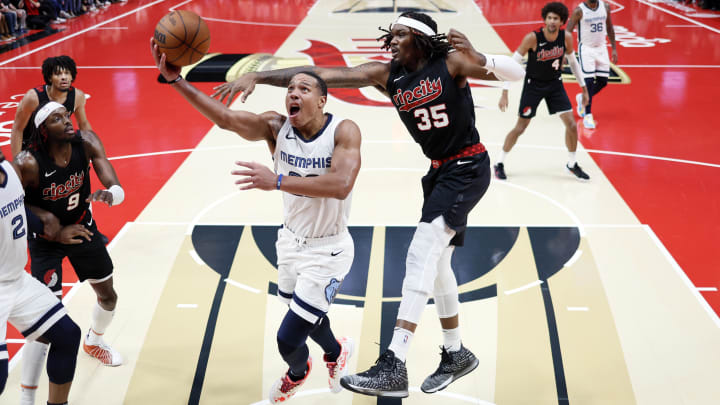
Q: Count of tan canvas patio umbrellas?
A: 0